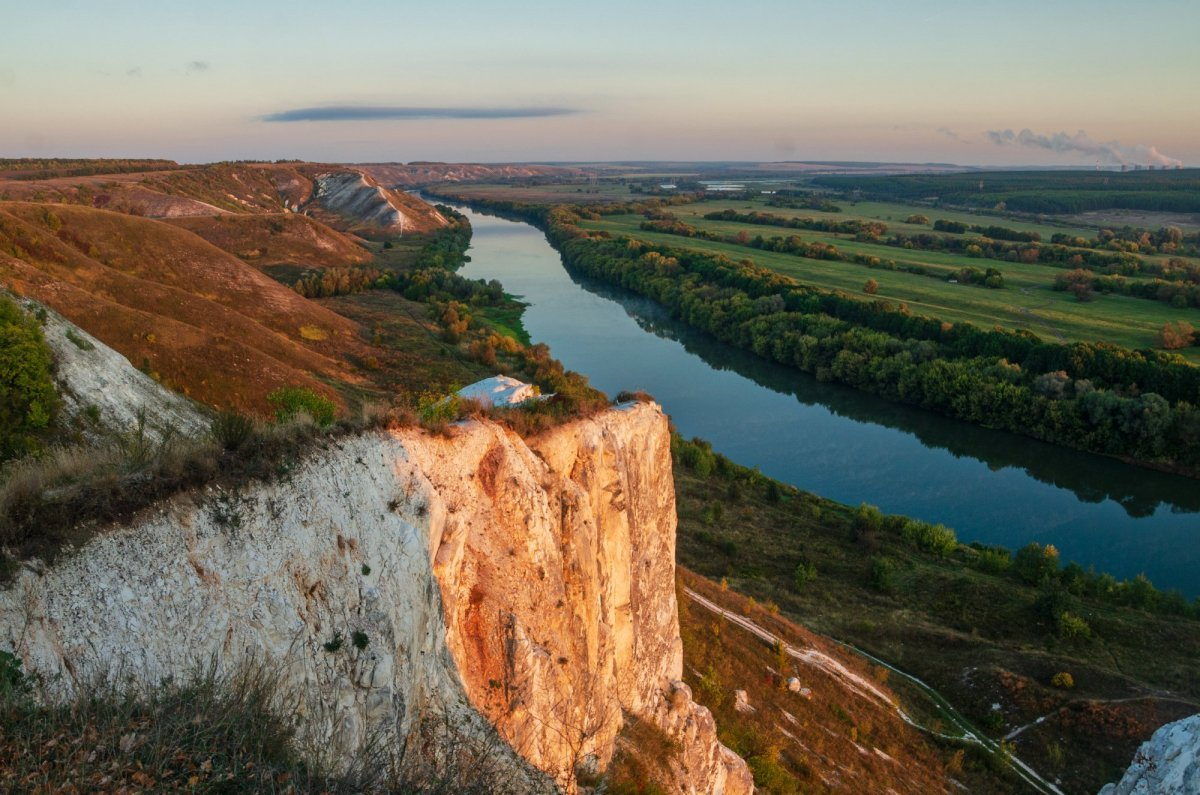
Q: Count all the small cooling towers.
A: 5